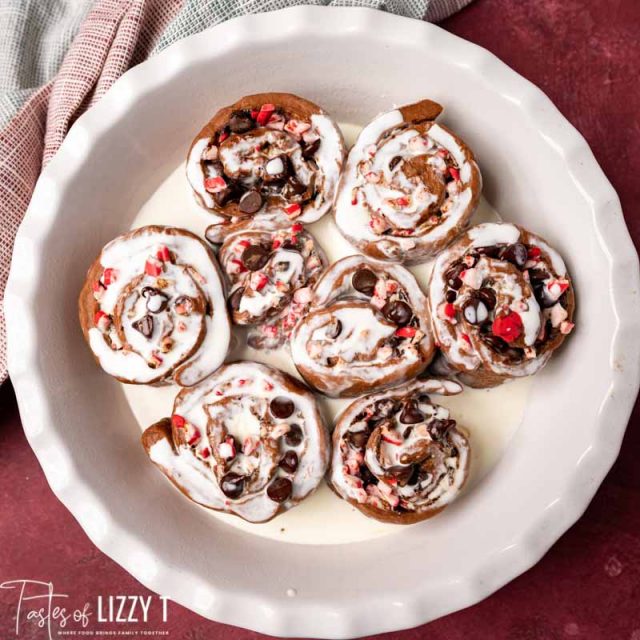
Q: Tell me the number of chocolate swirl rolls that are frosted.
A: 8